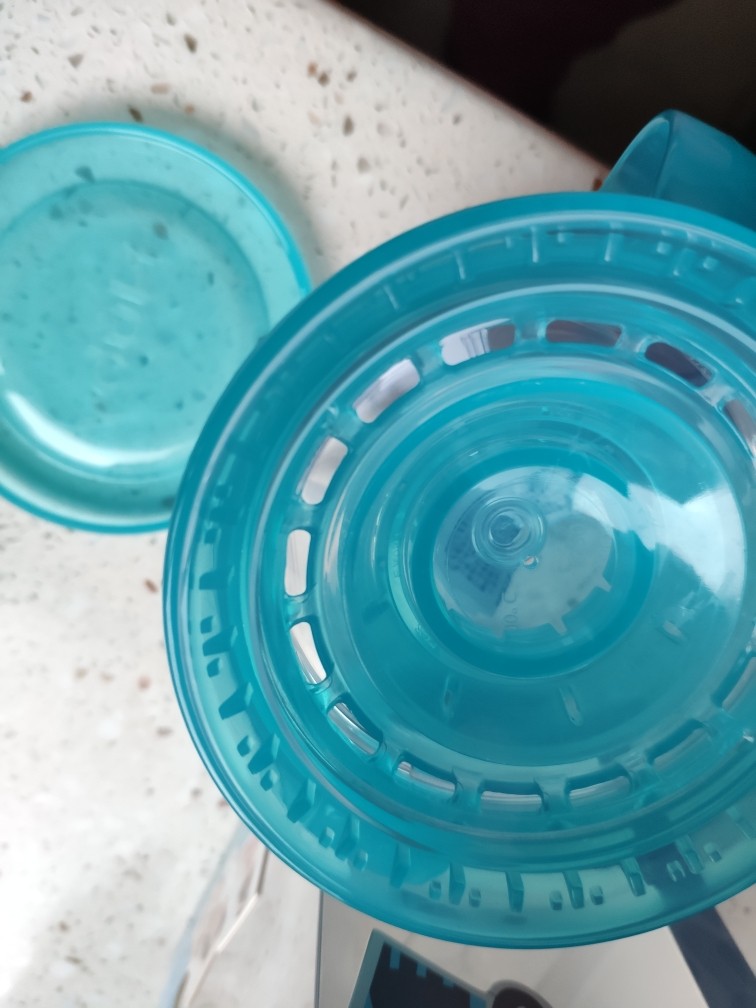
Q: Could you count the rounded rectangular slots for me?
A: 14